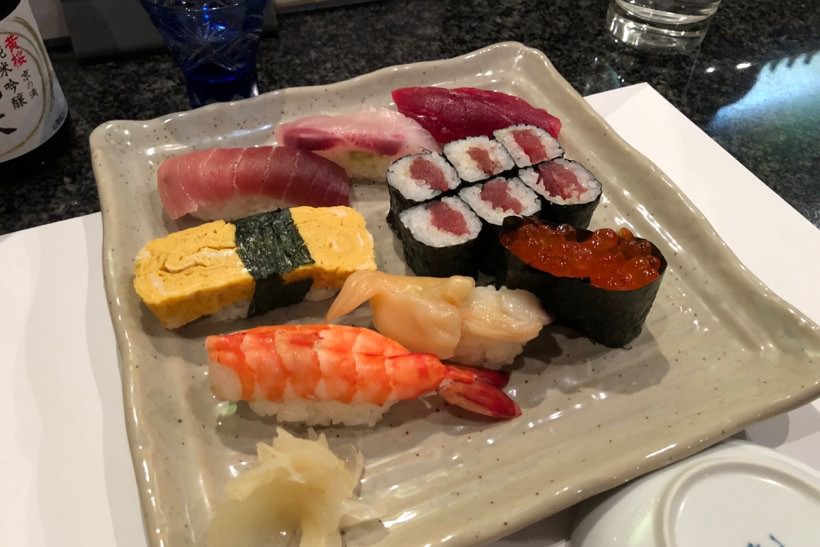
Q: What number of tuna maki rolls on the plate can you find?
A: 6